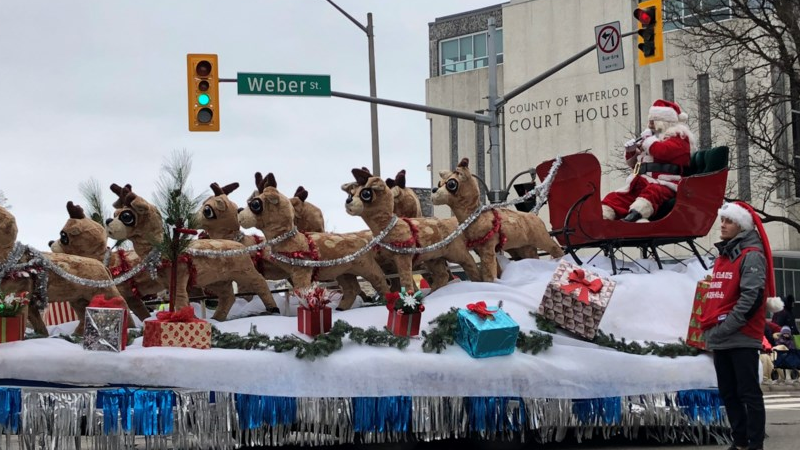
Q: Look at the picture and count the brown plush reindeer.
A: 9